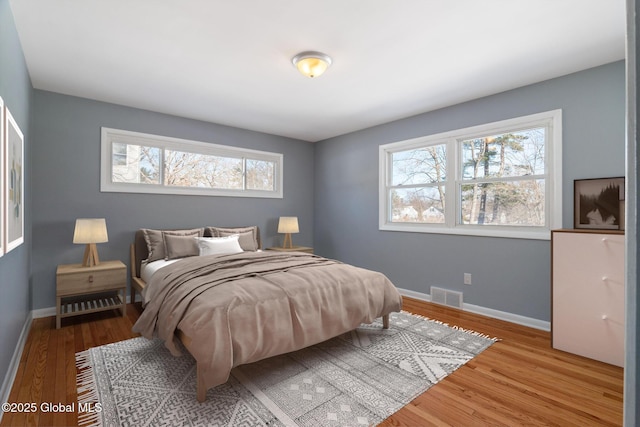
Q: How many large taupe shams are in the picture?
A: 2